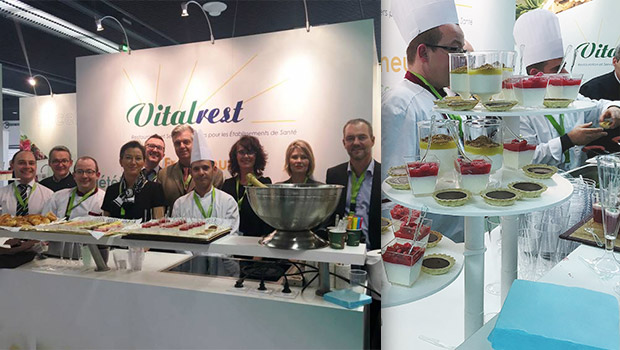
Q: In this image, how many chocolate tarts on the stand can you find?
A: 13